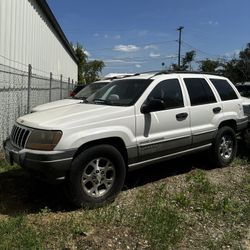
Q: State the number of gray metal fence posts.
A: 5